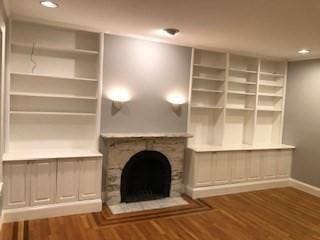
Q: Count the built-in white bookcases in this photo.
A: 2